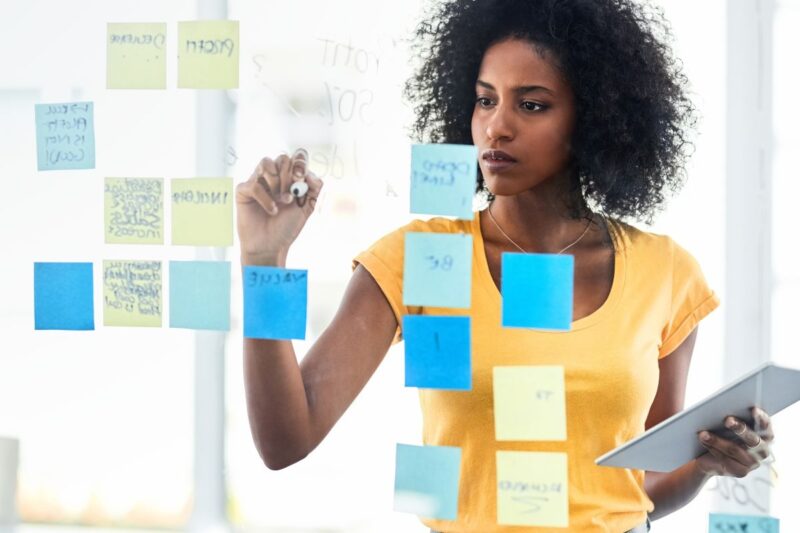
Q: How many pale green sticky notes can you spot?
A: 7